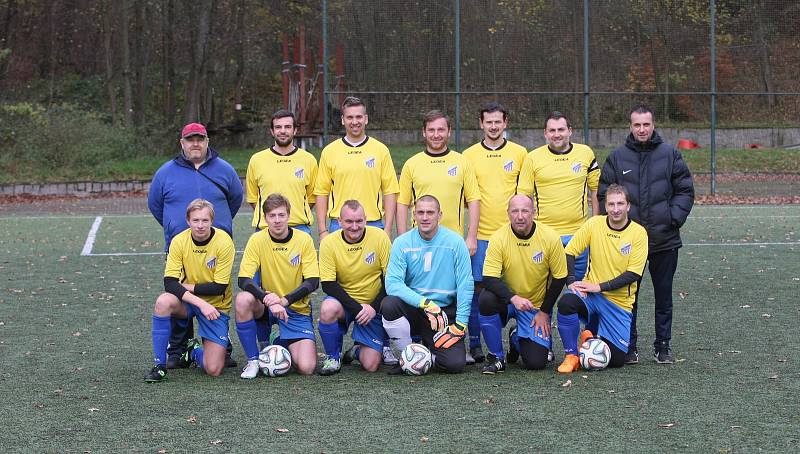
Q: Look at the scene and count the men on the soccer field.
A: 13